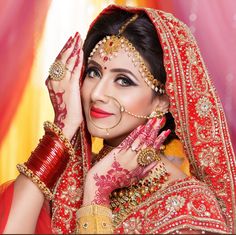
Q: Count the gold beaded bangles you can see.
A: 2